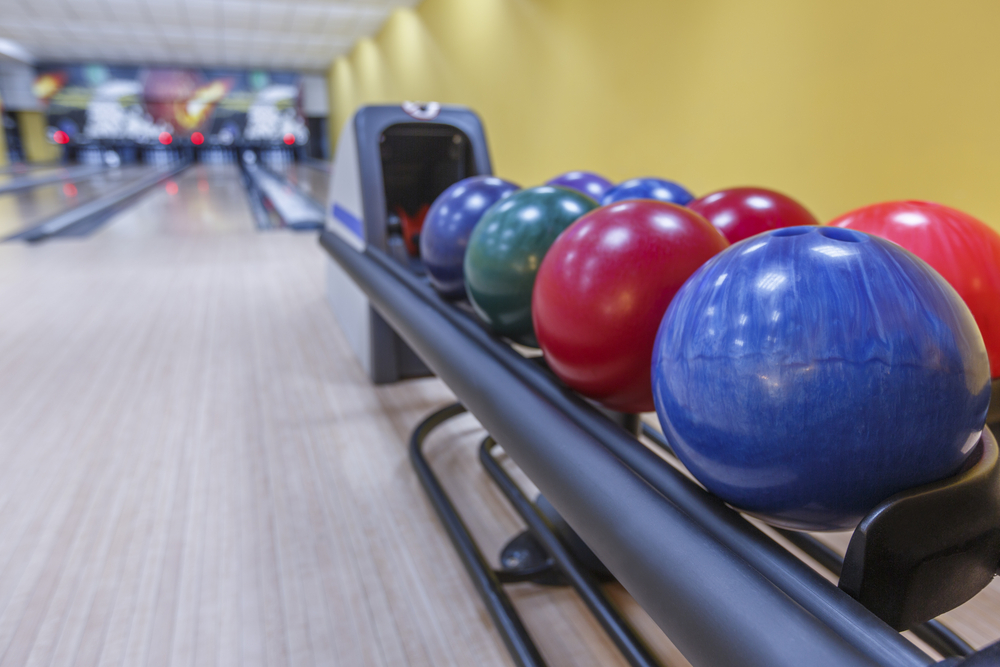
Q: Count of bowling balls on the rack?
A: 8